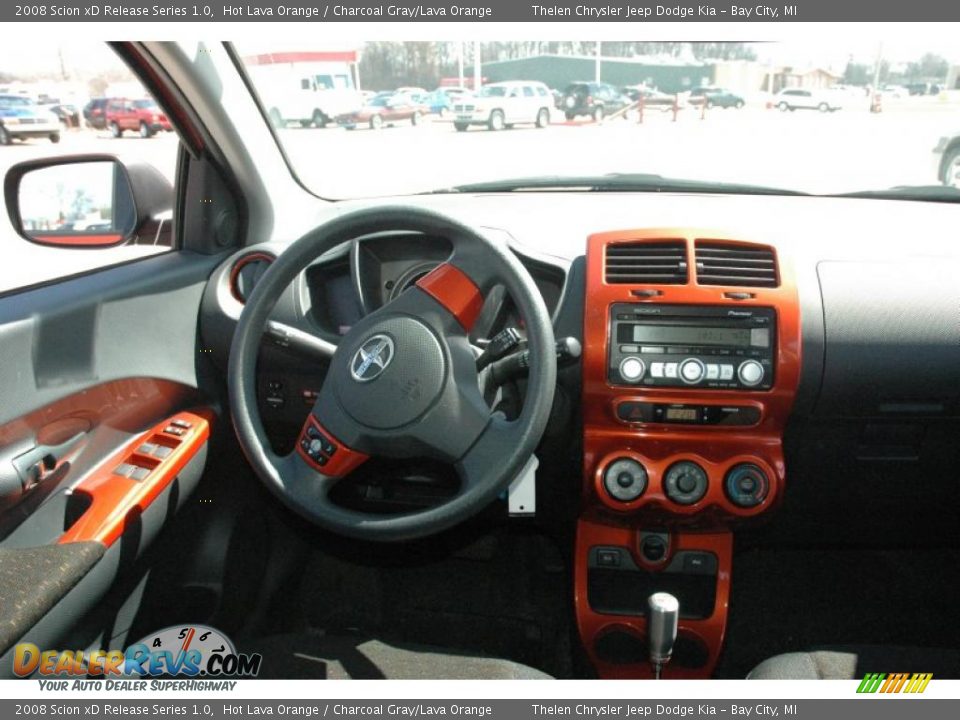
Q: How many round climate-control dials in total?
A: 3